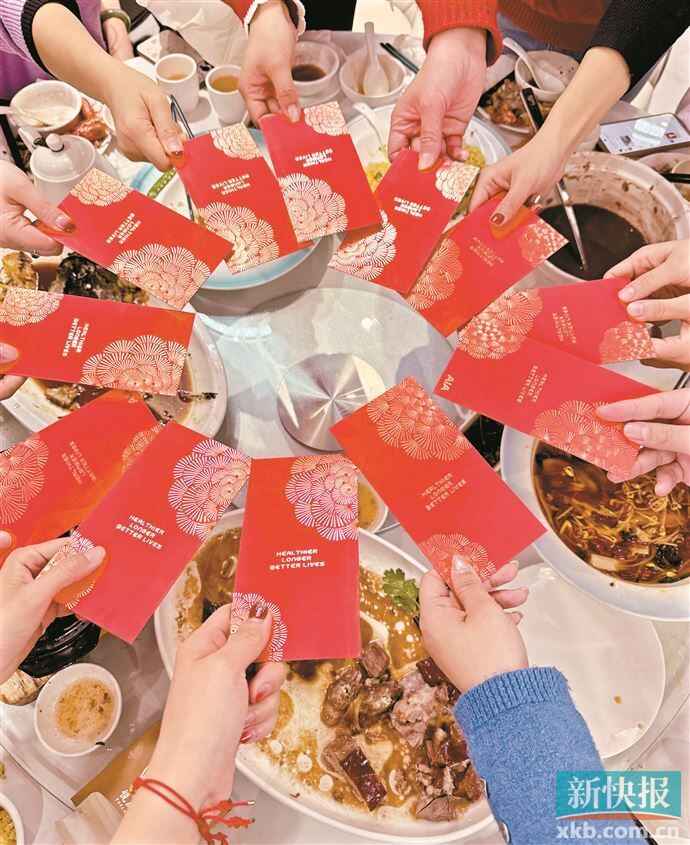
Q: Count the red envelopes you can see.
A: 12